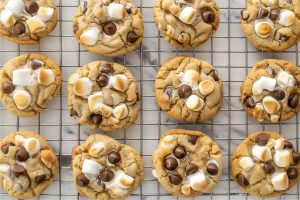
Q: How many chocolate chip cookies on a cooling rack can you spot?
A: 12